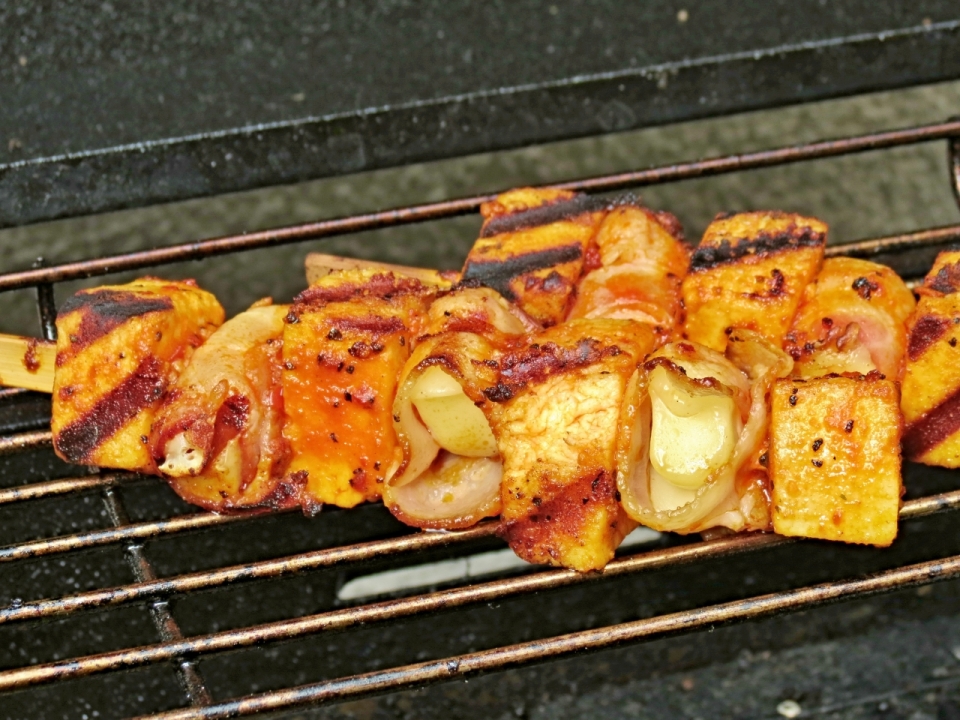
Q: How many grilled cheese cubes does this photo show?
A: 7